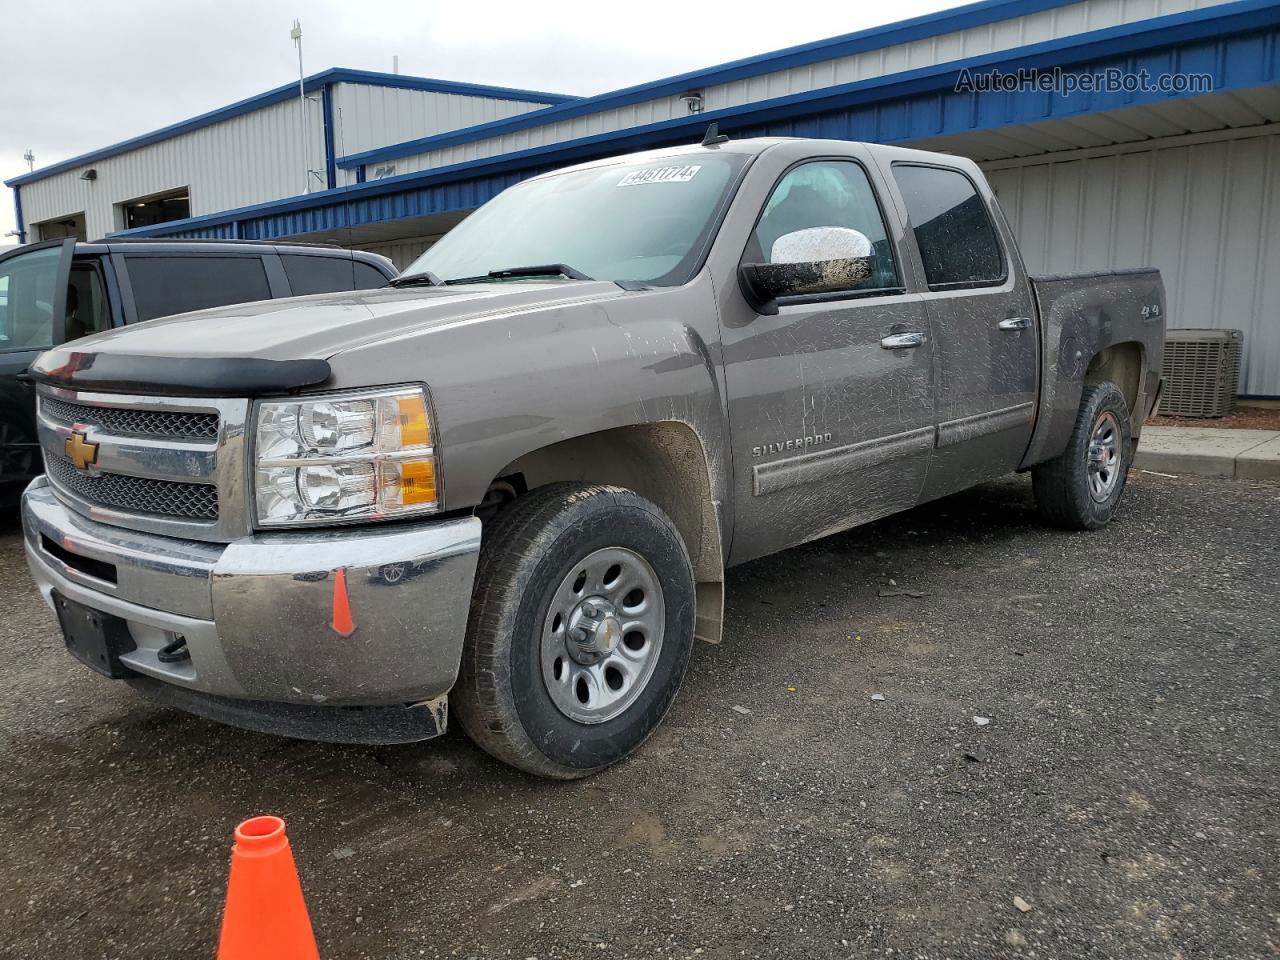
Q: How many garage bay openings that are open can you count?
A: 2